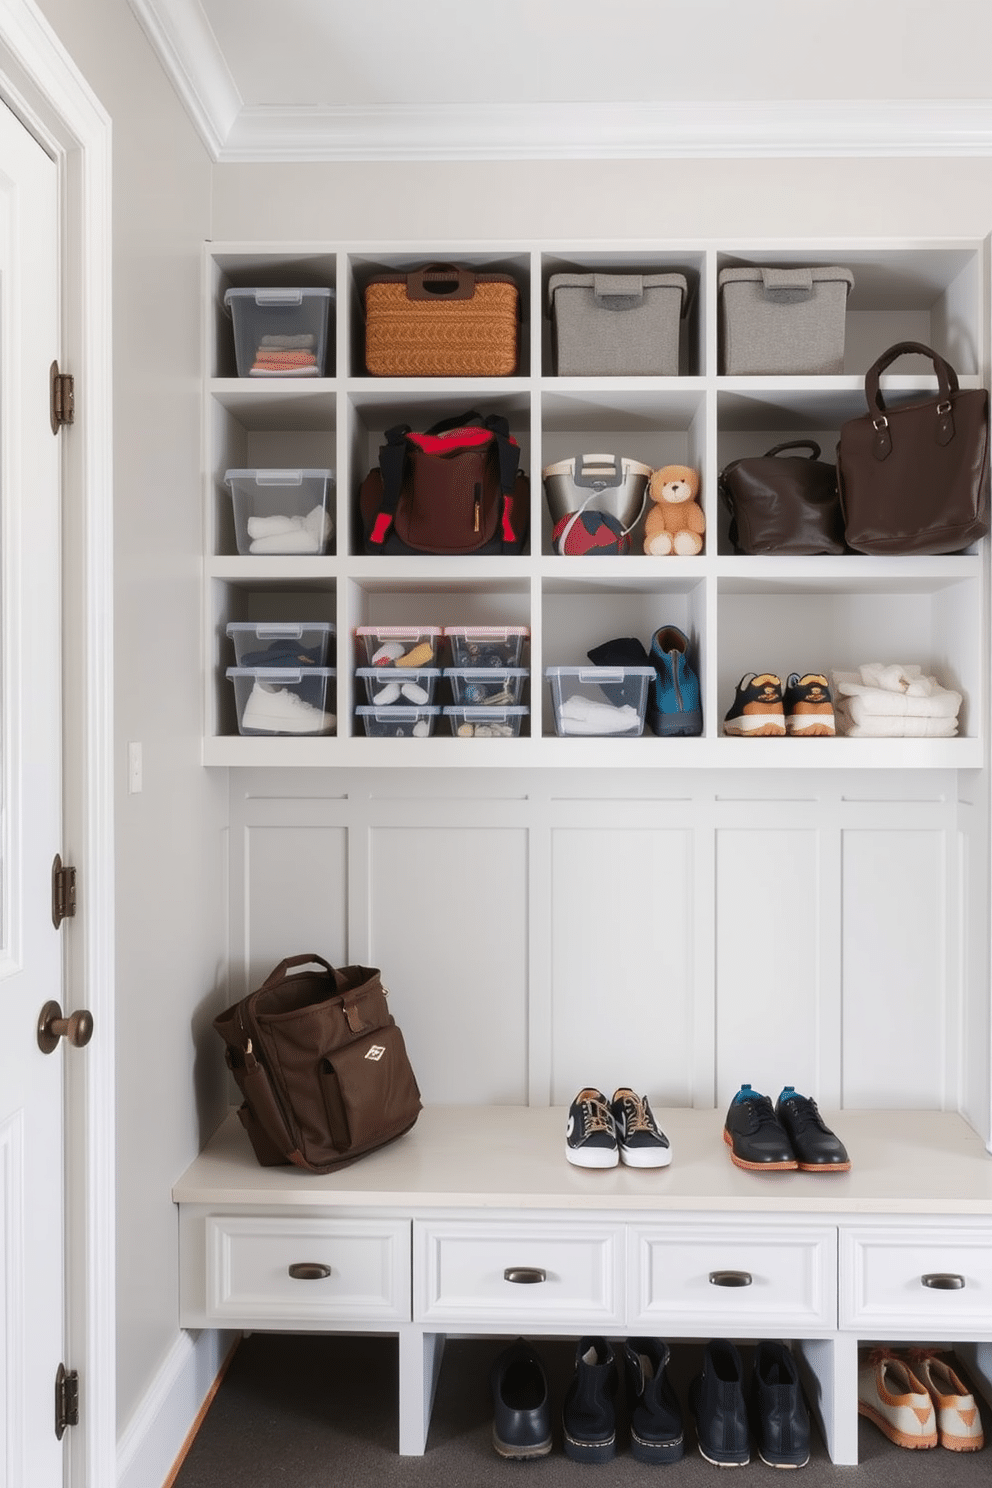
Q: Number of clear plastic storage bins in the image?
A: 11